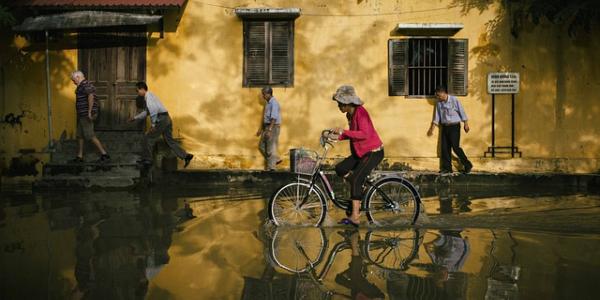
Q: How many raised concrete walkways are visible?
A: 1